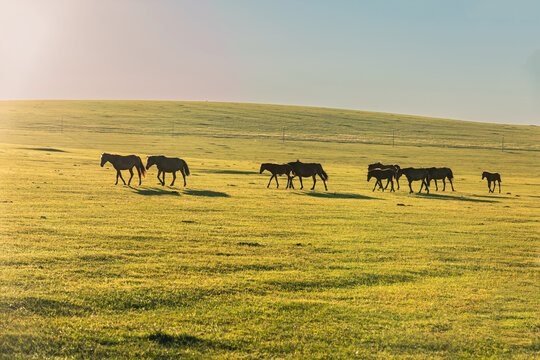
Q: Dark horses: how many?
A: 9